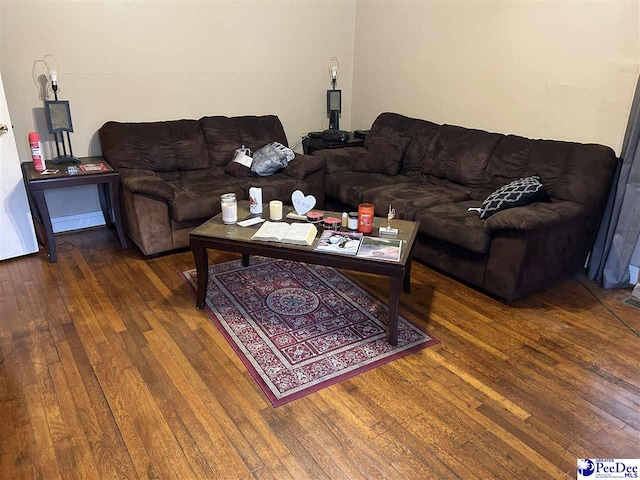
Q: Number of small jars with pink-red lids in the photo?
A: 2